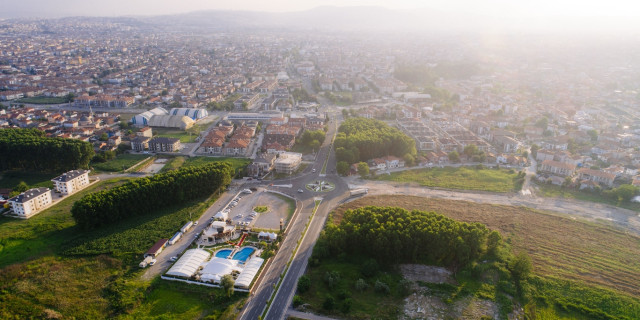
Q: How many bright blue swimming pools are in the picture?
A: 2